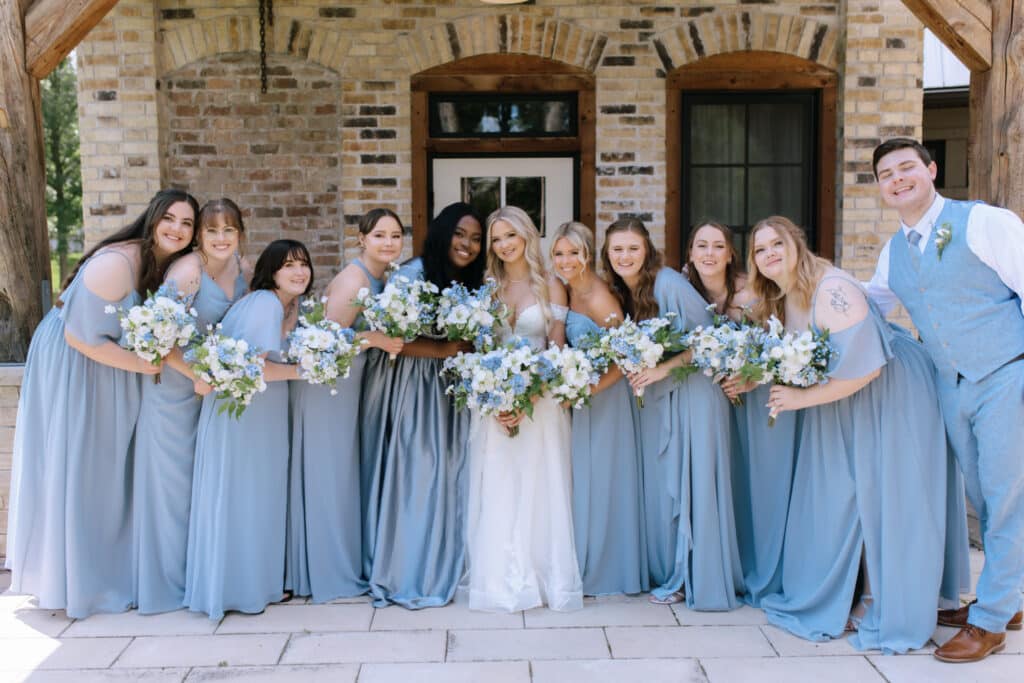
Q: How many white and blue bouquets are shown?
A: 10